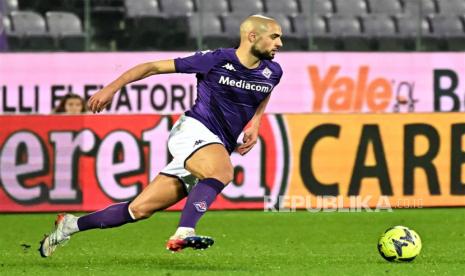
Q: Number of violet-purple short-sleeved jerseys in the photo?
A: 1